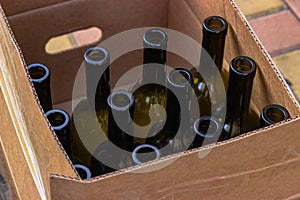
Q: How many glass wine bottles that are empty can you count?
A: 12